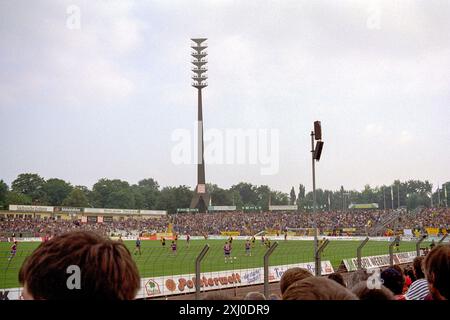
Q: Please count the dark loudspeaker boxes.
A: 2